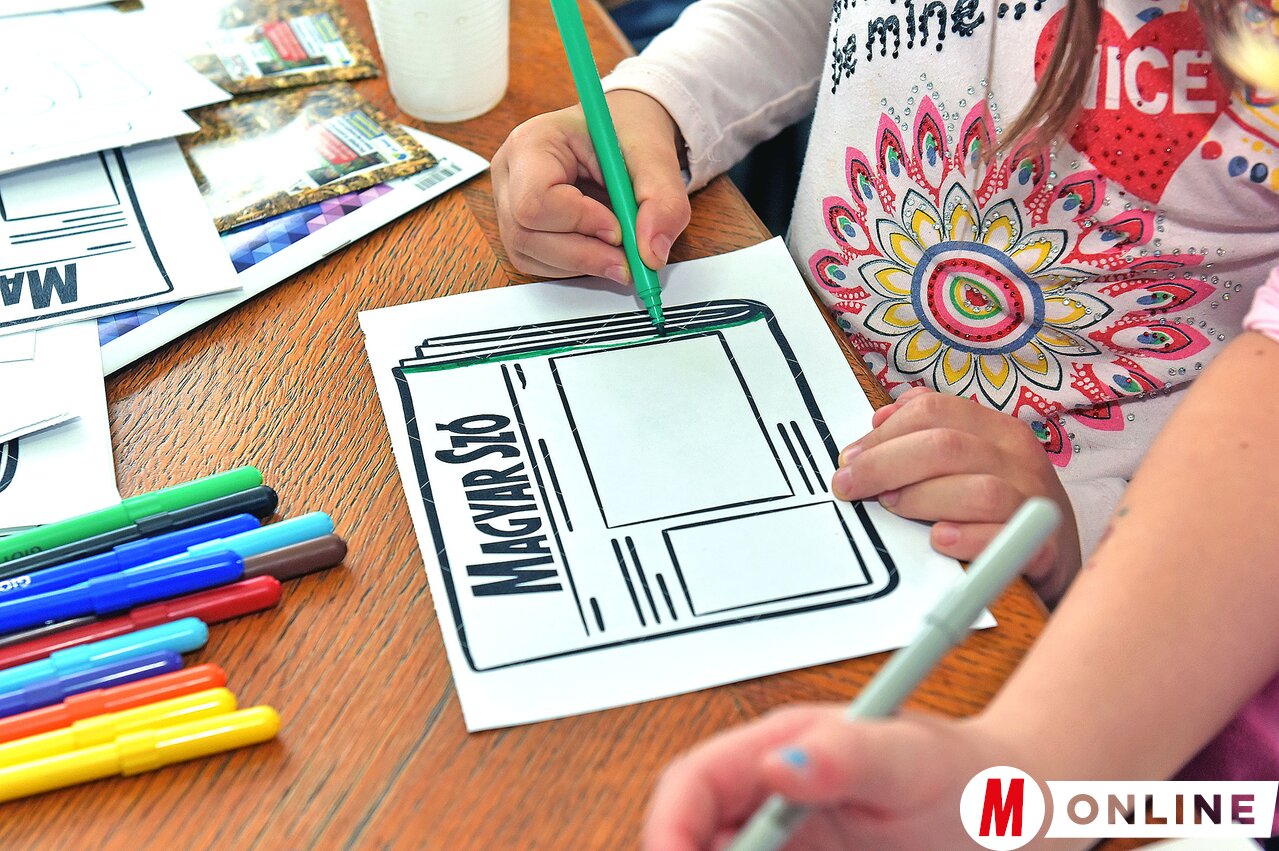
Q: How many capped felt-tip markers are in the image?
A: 12